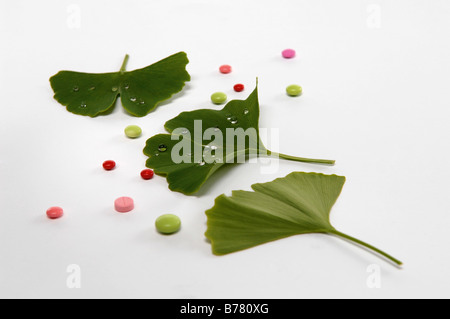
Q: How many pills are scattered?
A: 11